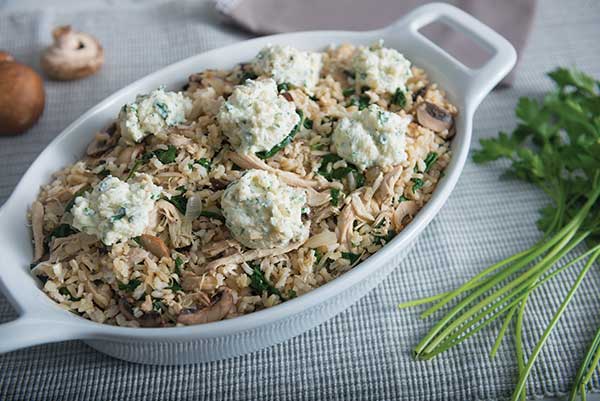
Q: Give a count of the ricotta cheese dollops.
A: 7